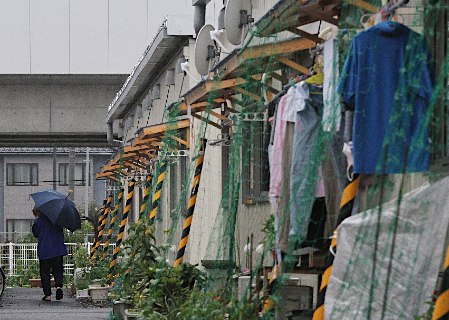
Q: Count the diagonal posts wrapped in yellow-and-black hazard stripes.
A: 10